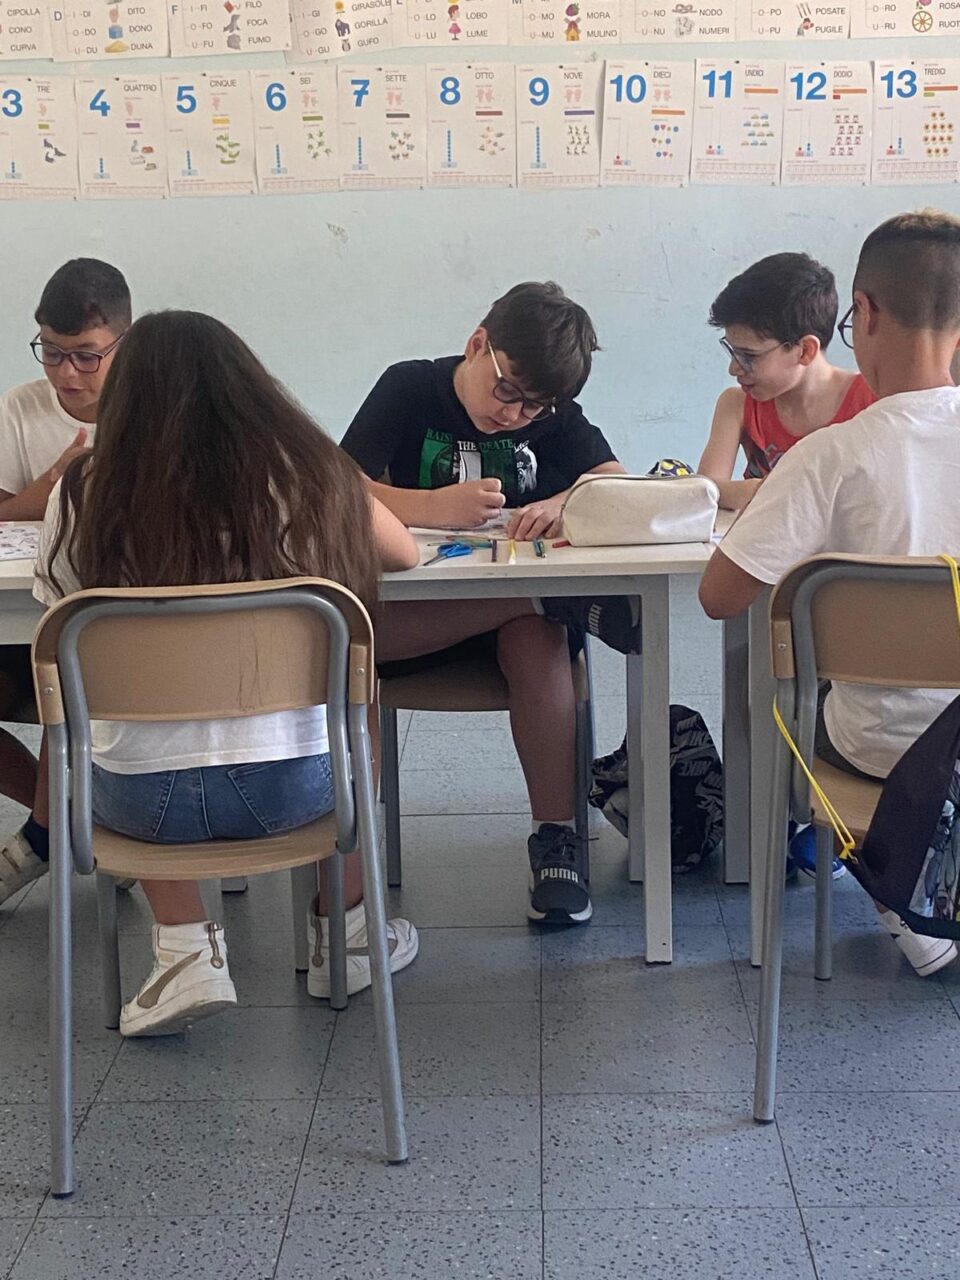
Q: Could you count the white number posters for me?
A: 11